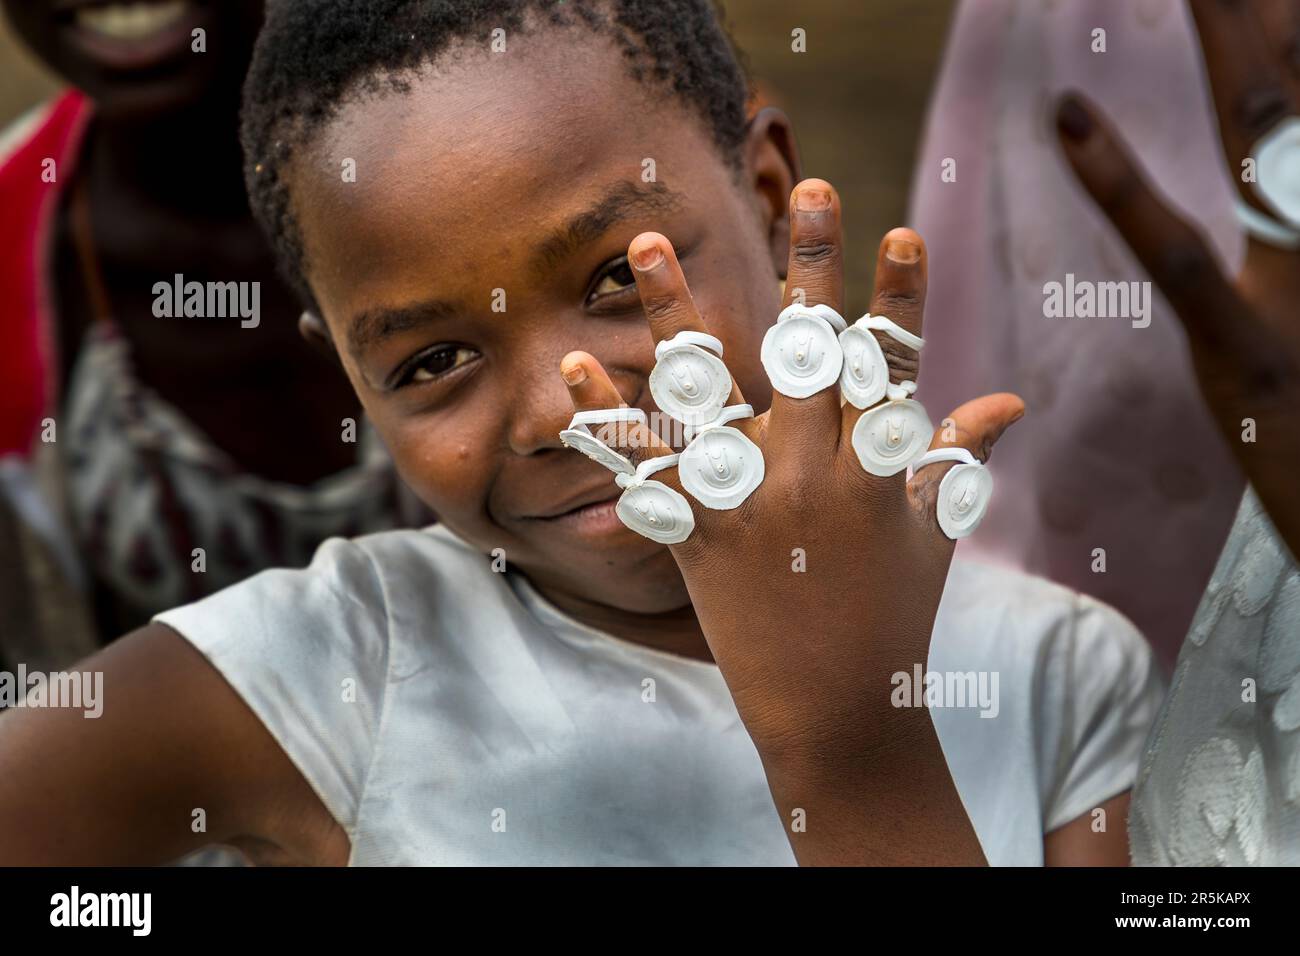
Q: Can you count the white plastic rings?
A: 9